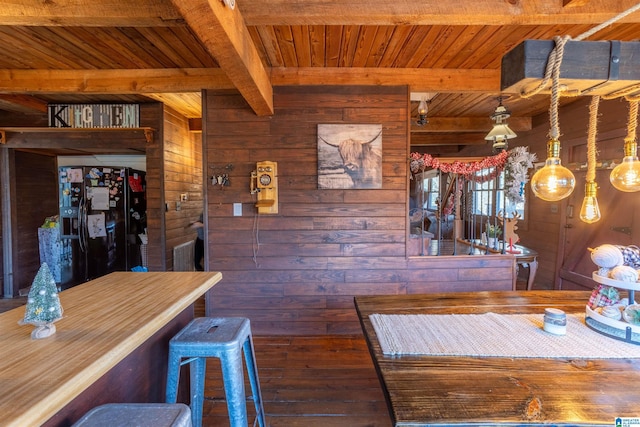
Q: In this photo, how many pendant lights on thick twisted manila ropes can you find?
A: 3